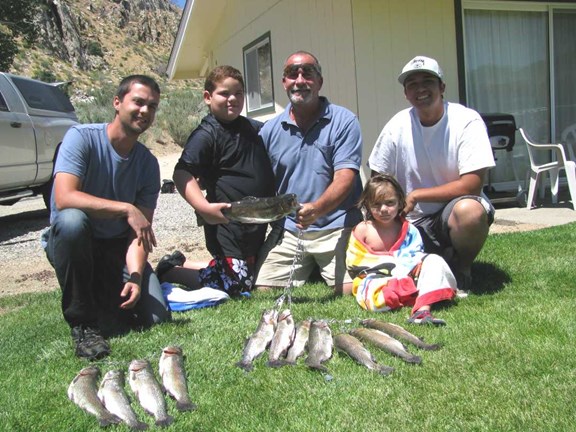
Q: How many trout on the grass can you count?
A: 11